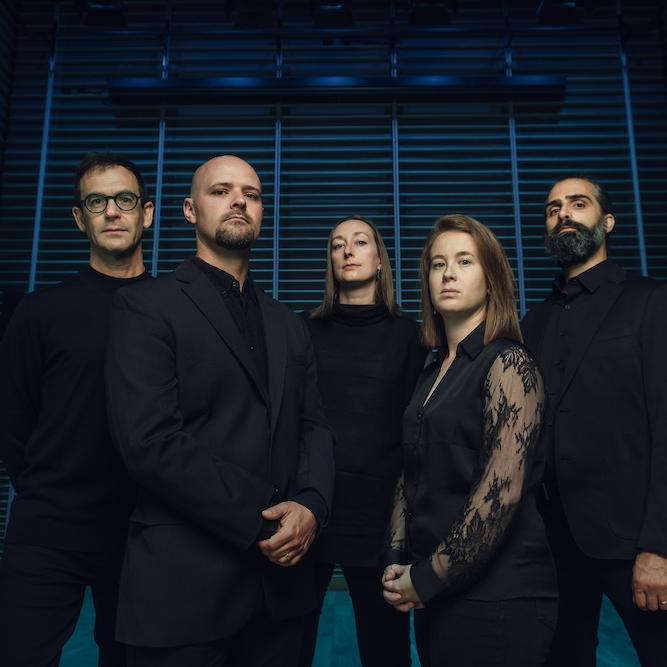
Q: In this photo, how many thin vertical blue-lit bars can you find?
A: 6